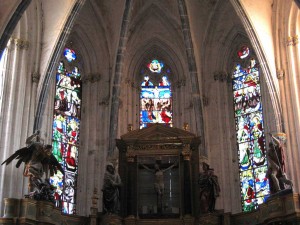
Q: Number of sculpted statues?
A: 5